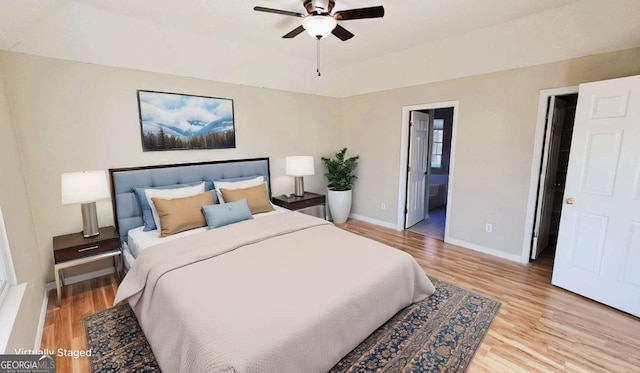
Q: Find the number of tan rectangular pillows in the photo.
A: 2